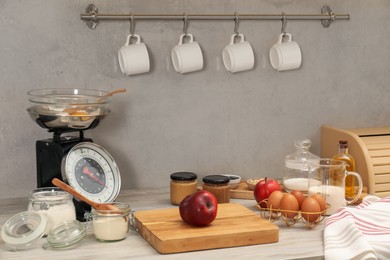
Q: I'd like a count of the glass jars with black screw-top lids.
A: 2